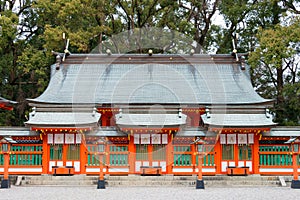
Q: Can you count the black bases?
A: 4